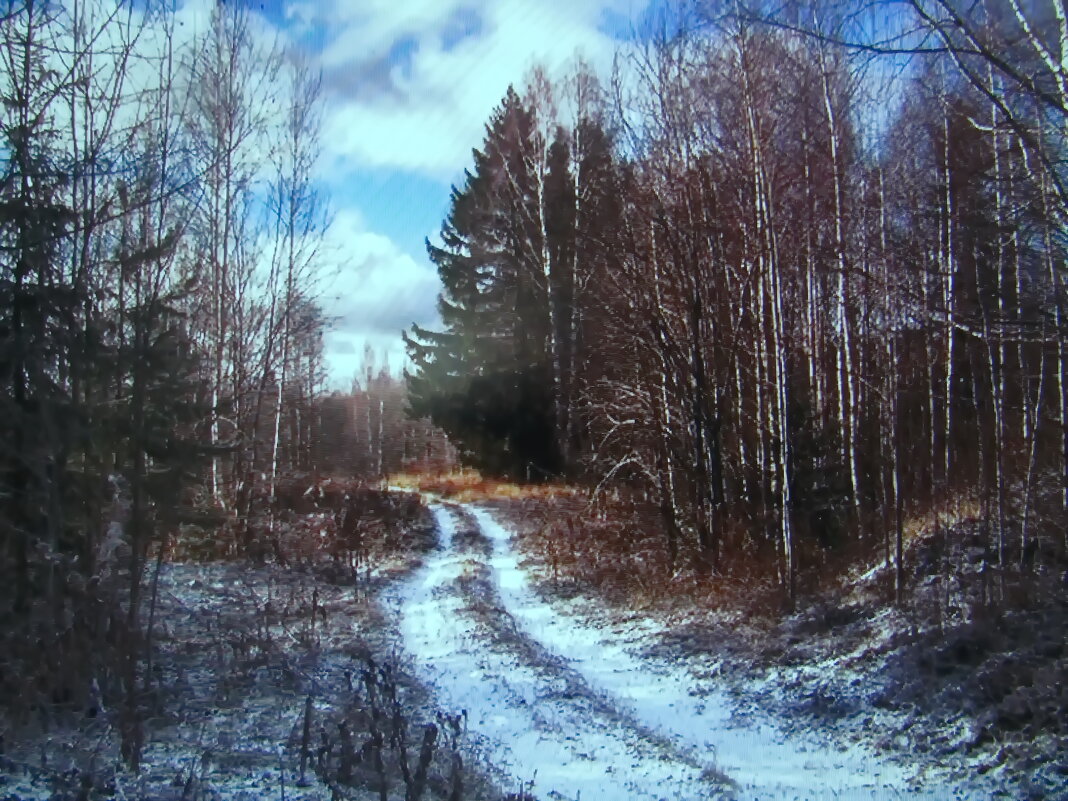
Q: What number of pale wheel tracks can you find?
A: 2